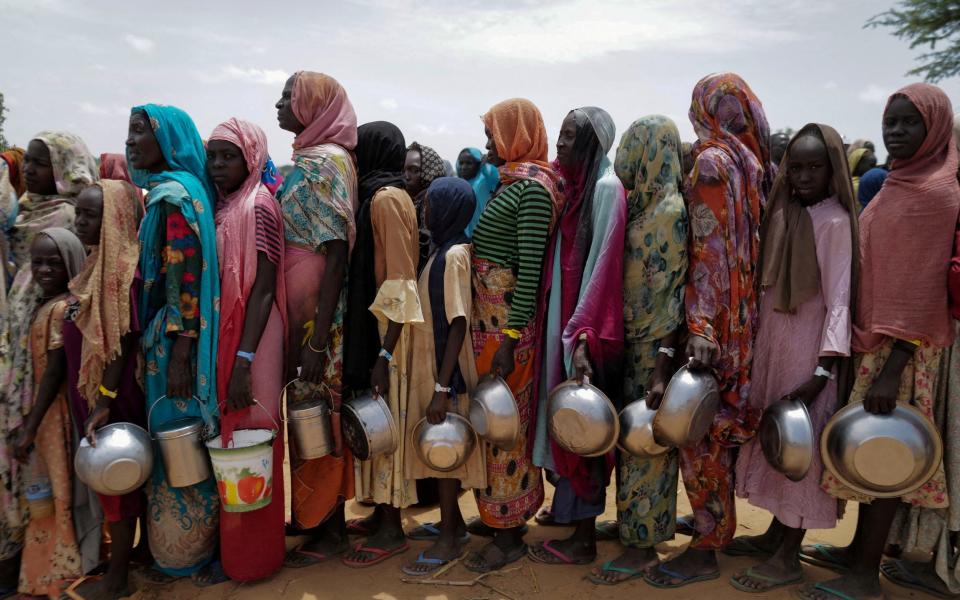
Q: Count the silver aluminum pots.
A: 11